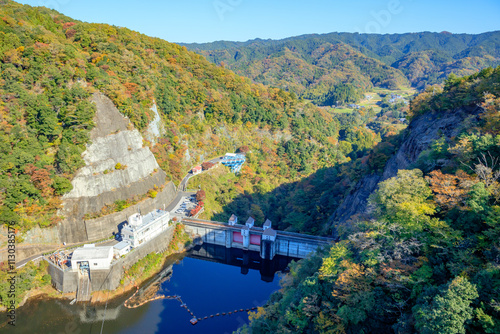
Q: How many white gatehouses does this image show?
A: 5